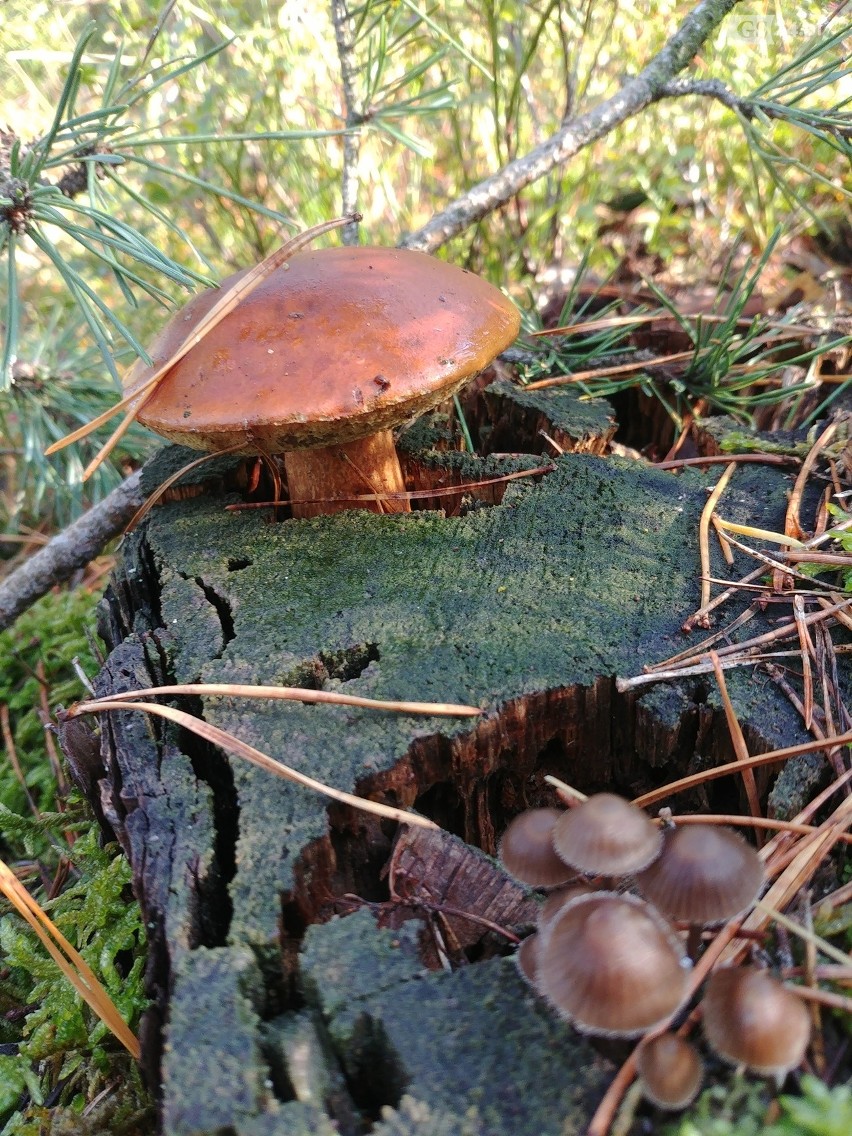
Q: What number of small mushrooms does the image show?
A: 8